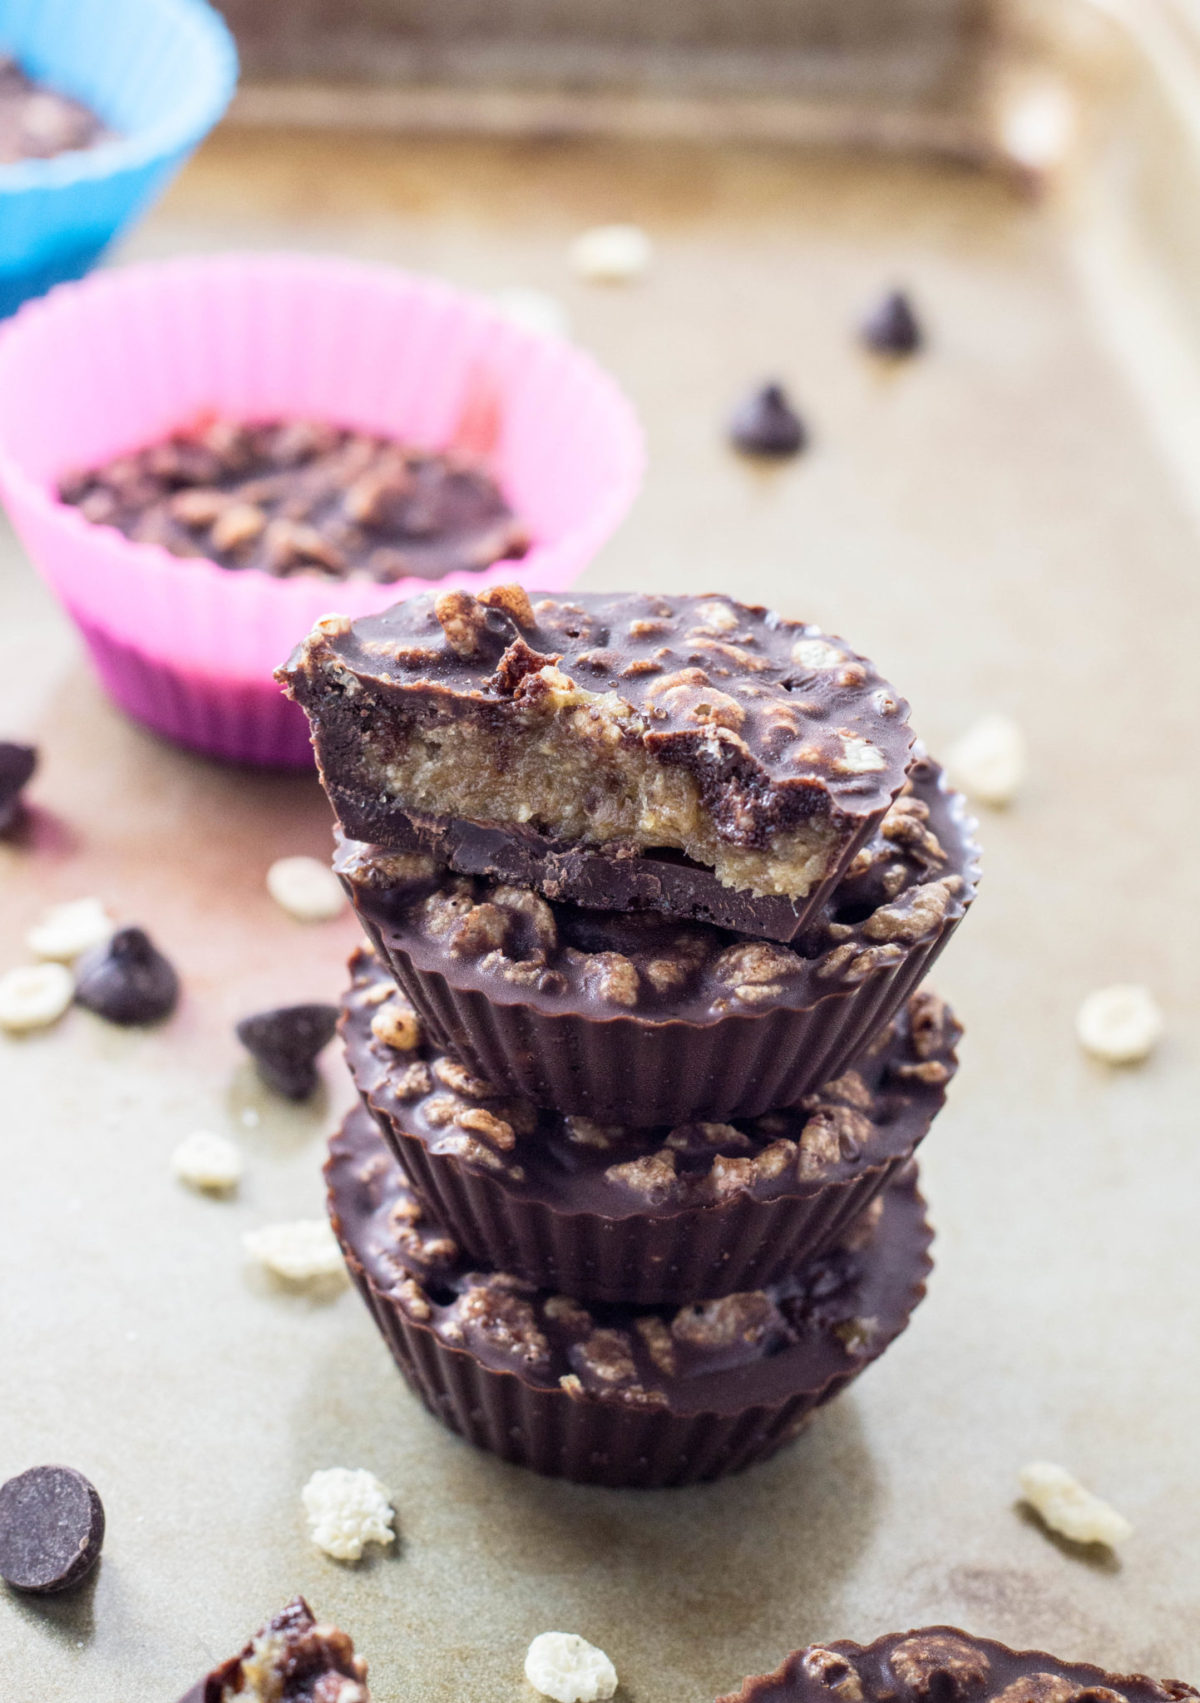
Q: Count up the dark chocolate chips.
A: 6